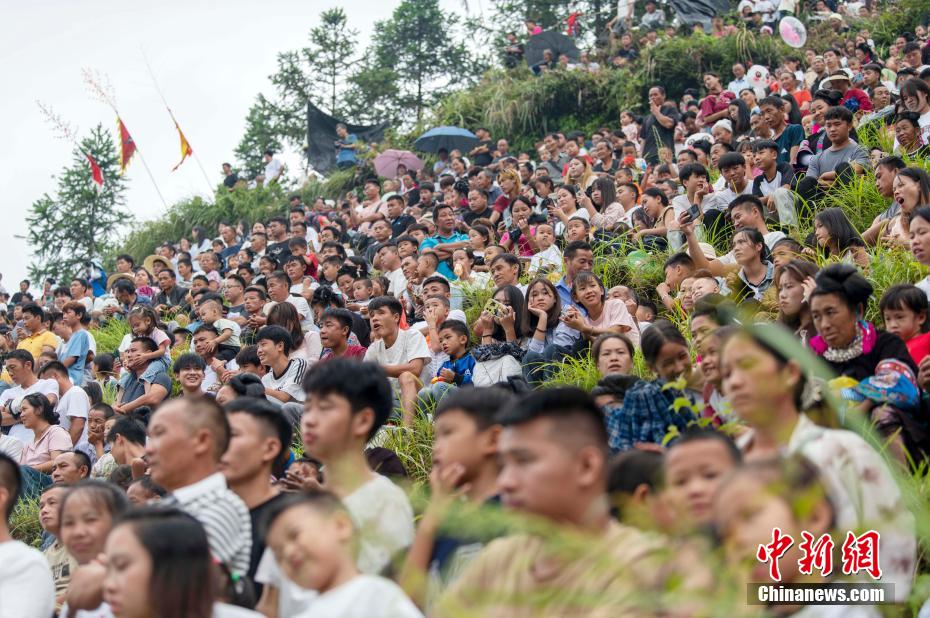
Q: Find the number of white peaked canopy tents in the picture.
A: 0